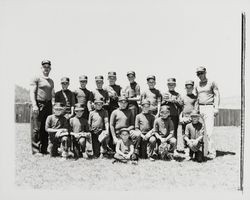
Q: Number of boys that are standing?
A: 8